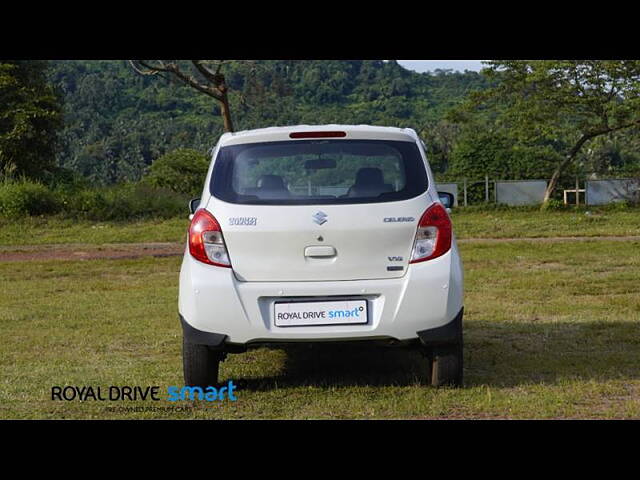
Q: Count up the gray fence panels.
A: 3